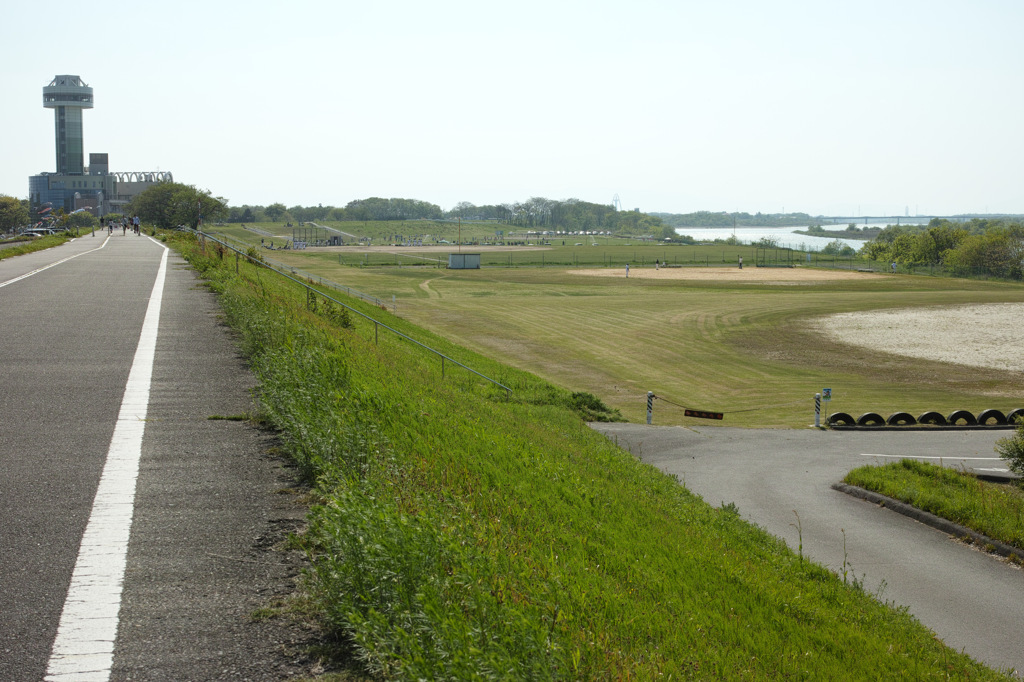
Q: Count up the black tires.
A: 7